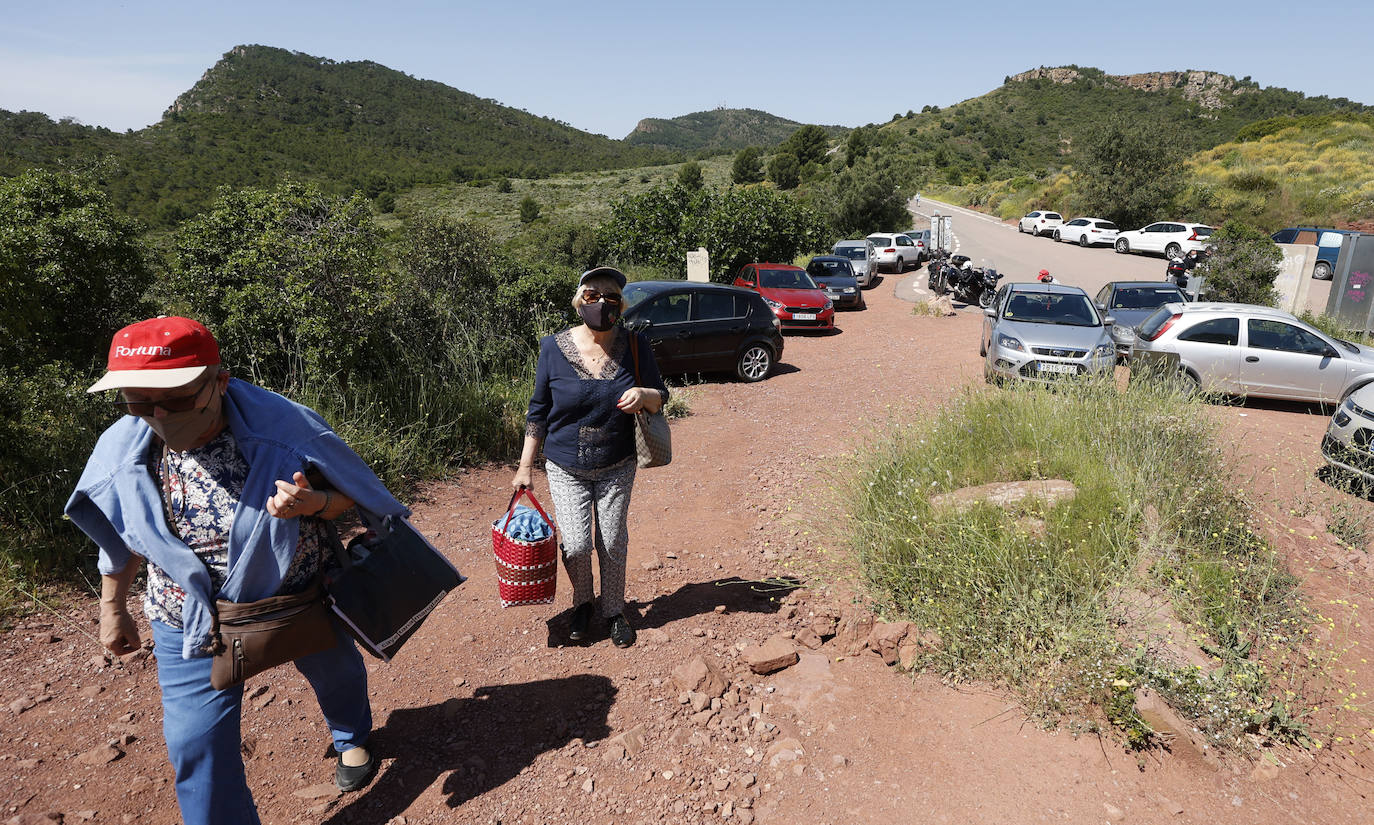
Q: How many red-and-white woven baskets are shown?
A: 1